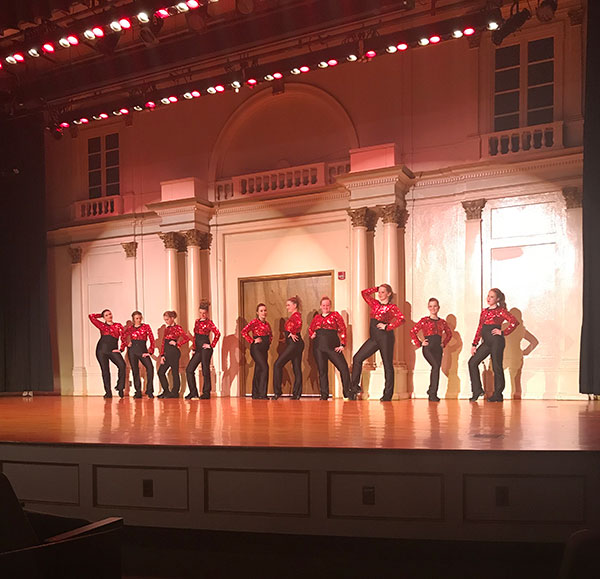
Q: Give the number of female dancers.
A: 10